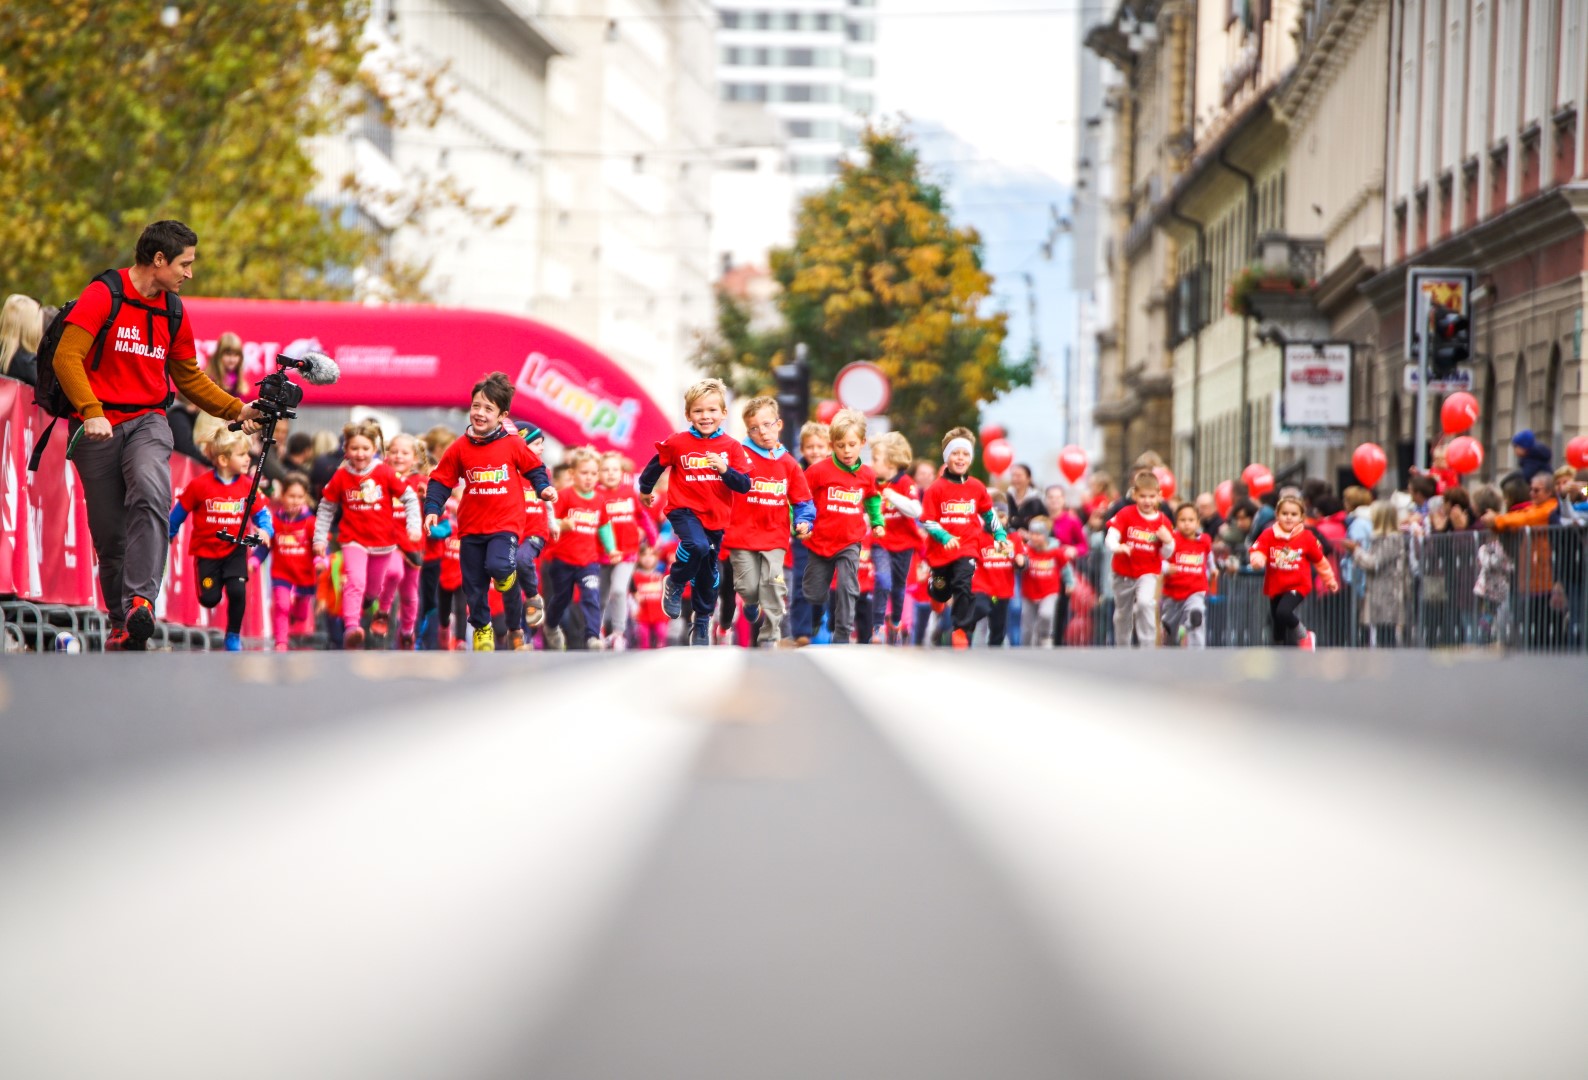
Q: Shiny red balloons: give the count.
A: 11